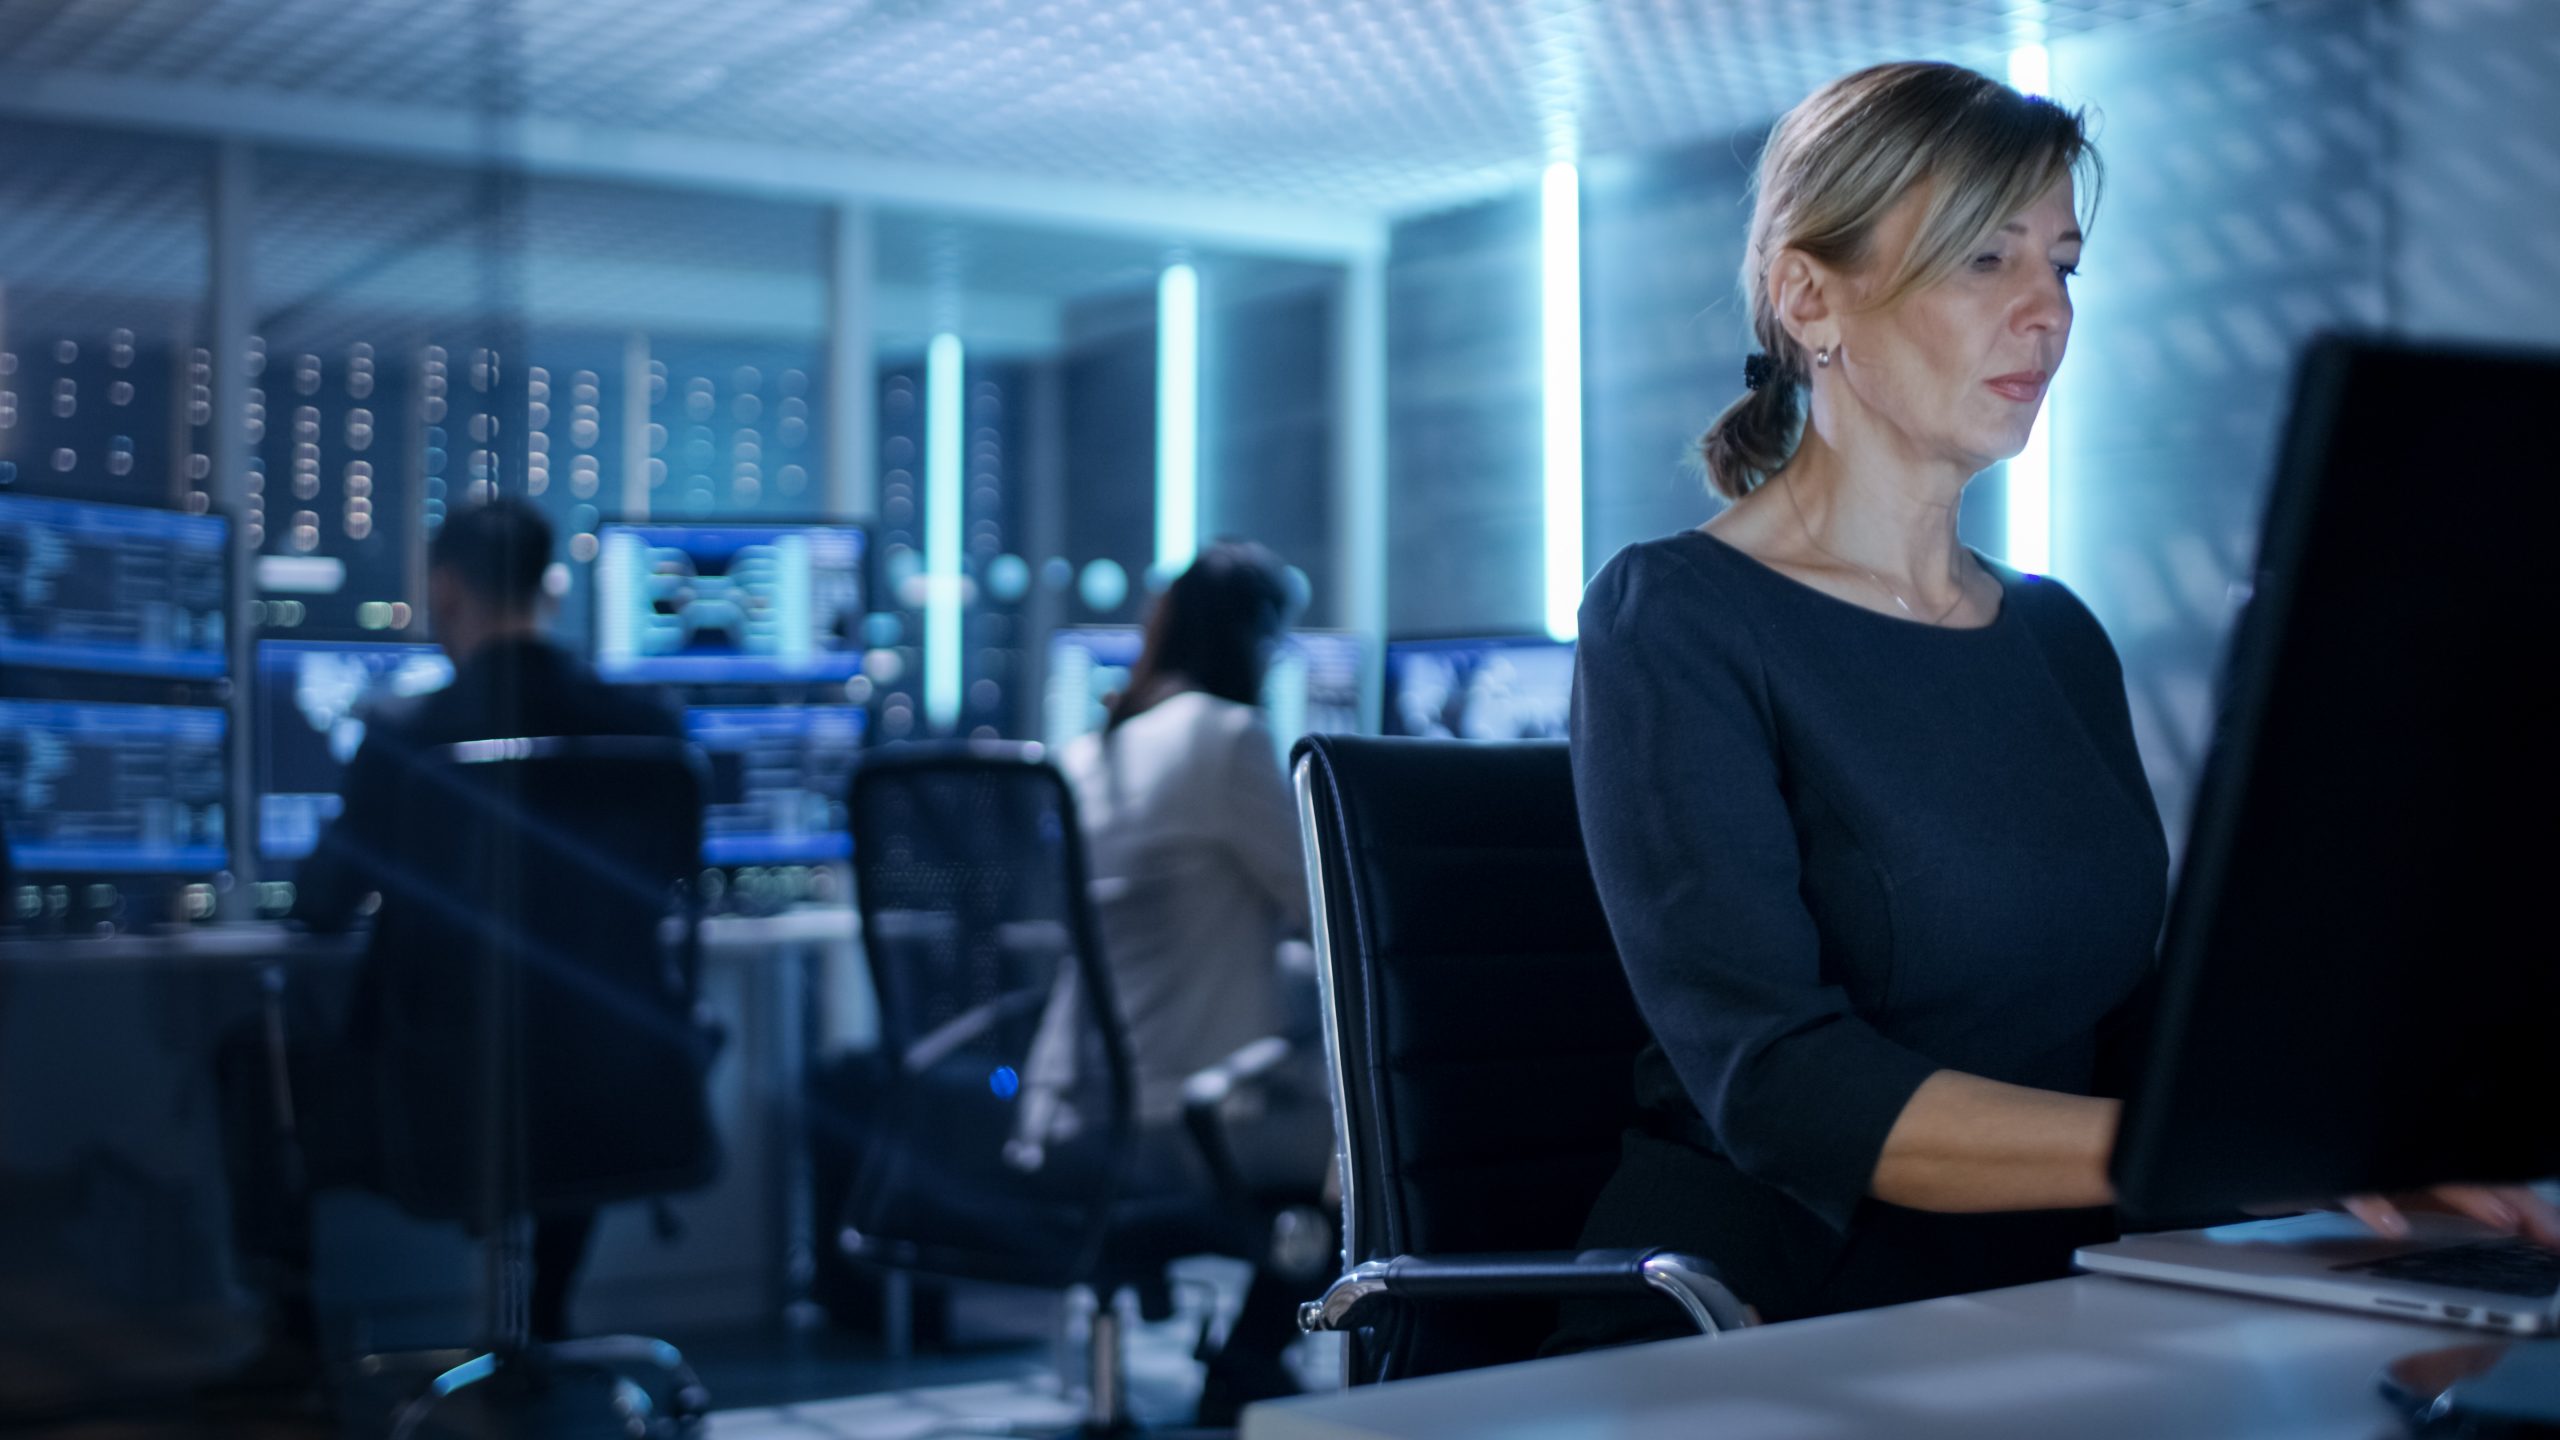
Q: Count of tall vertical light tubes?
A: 4